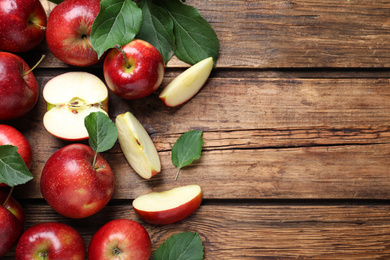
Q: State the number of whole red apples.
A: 9